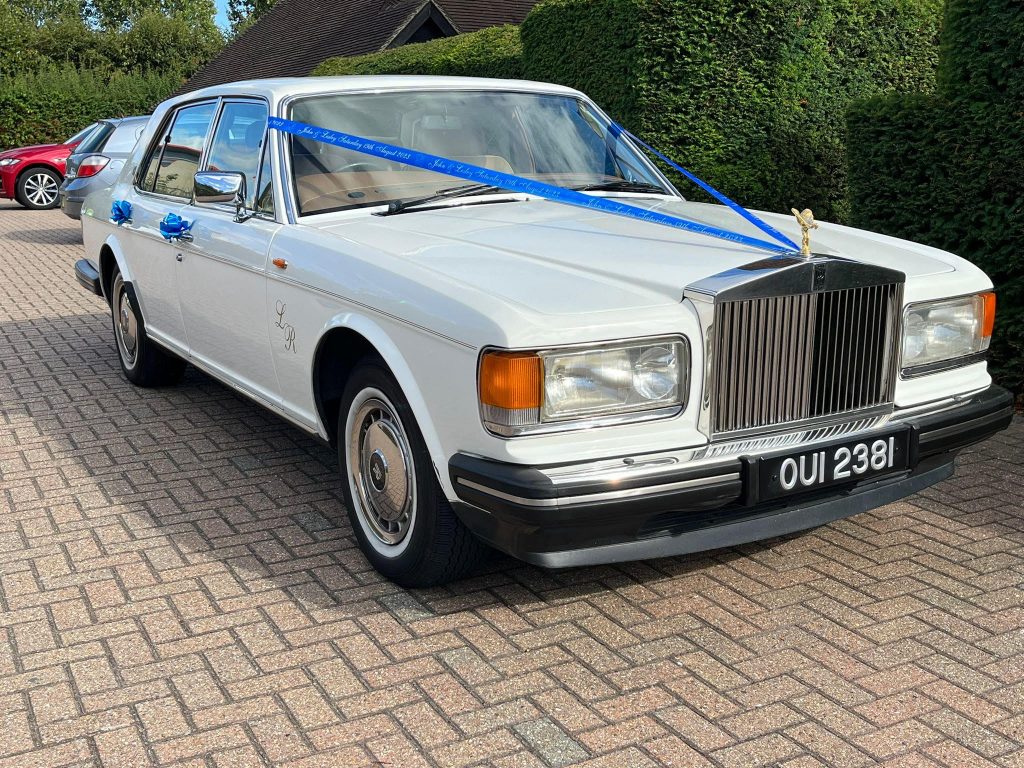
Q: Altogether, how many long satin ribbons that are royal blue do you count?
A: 2